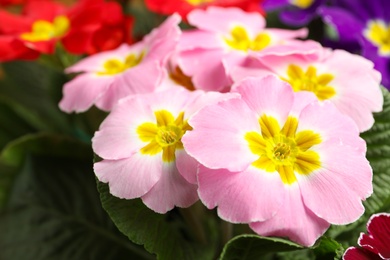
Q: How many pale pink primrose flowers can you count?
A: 5